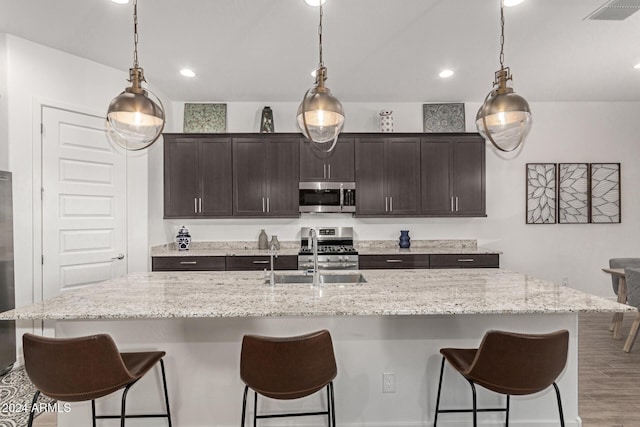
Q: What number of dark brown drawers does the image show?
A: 4